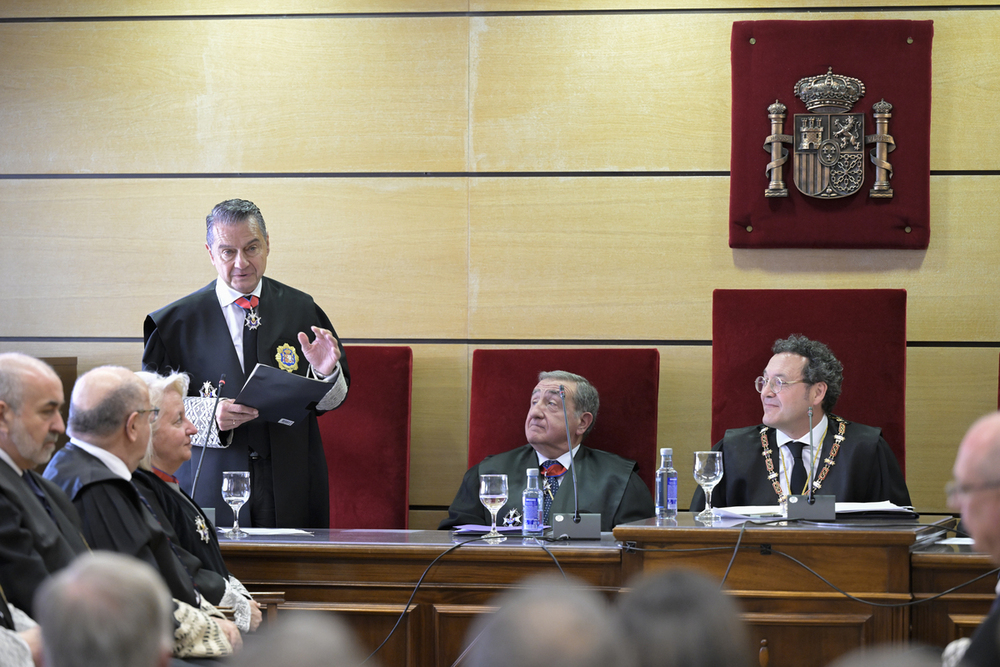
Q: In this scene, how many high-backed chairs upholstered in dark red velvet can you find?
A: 3